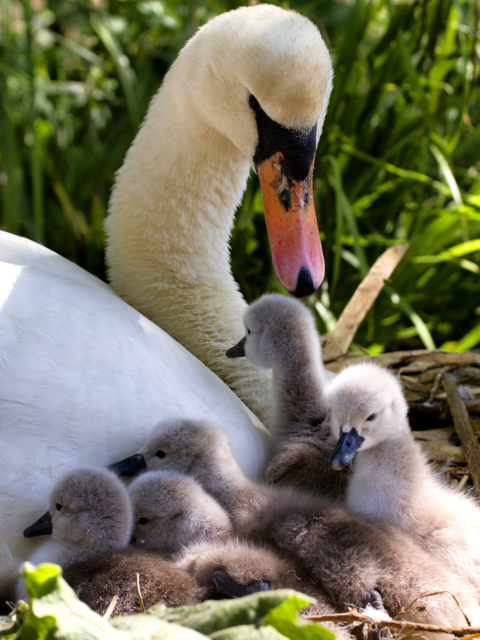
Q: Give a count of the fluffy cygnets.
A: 5